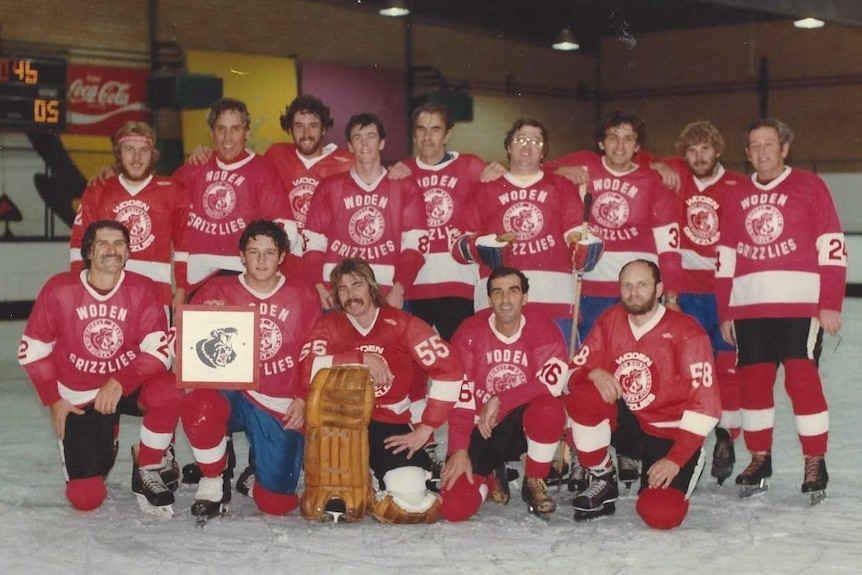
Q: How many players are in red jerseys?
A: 14